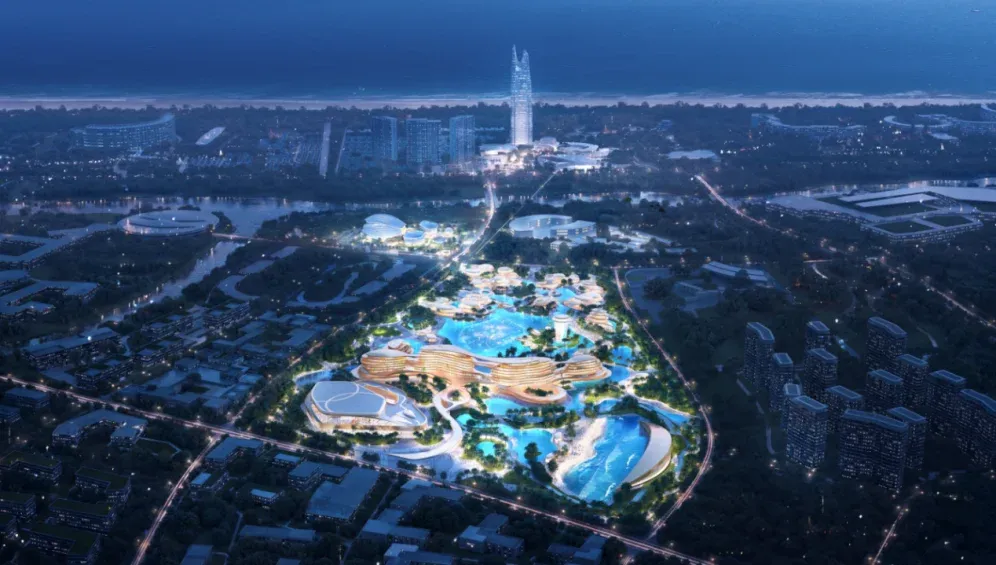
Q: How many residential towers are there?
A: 14